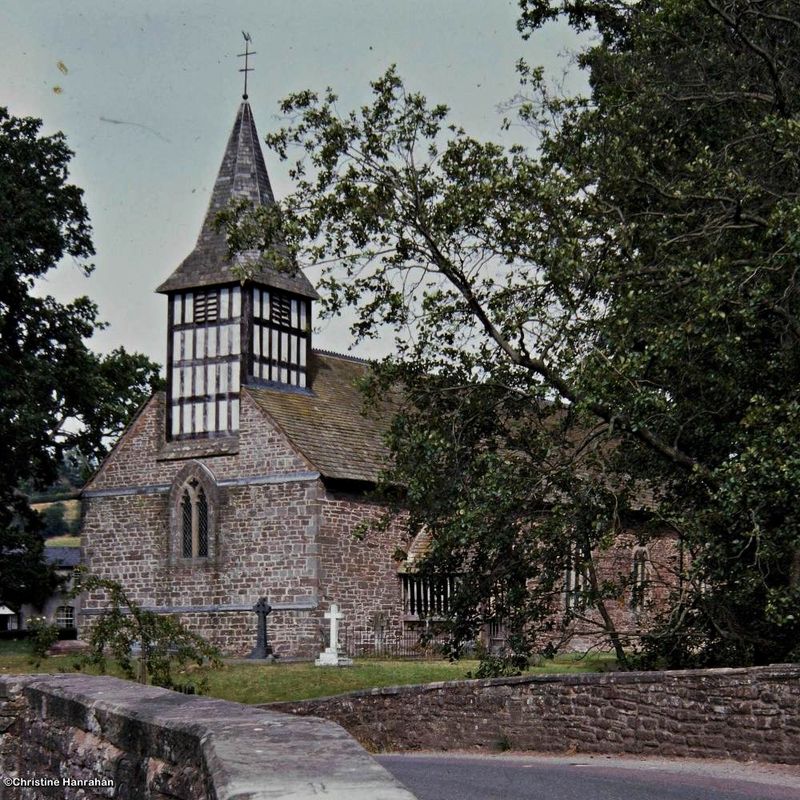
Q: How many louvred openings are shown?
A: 2